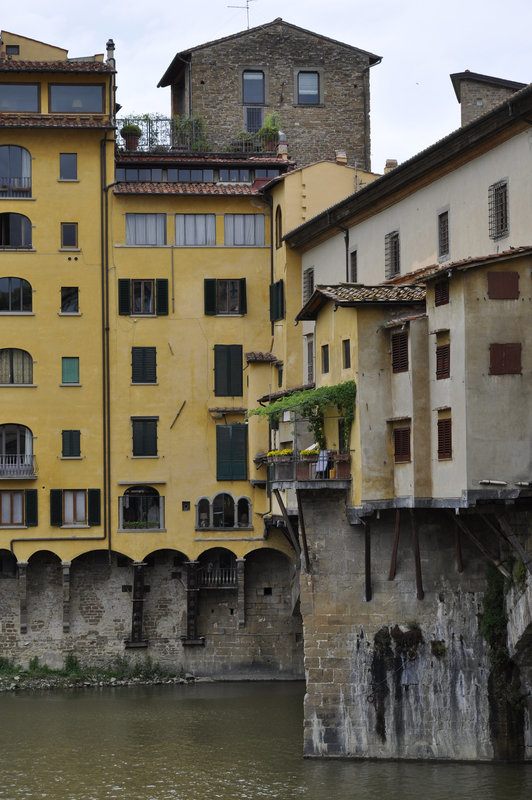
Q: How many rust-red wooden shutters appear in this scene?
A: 7